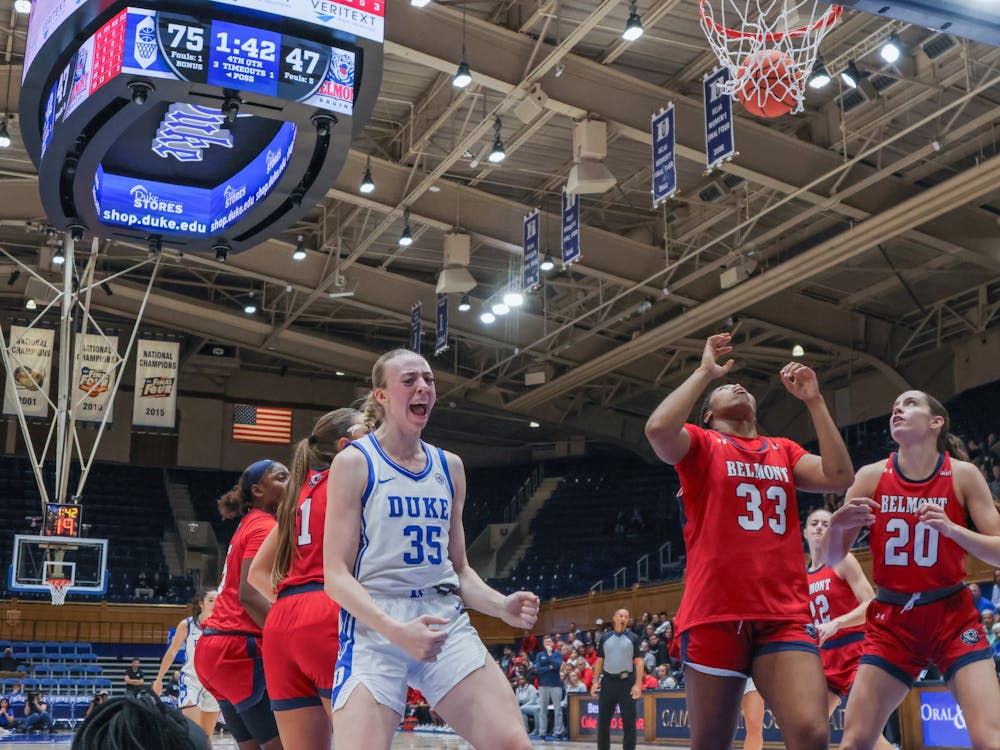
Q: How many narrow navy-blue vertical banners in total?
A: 6